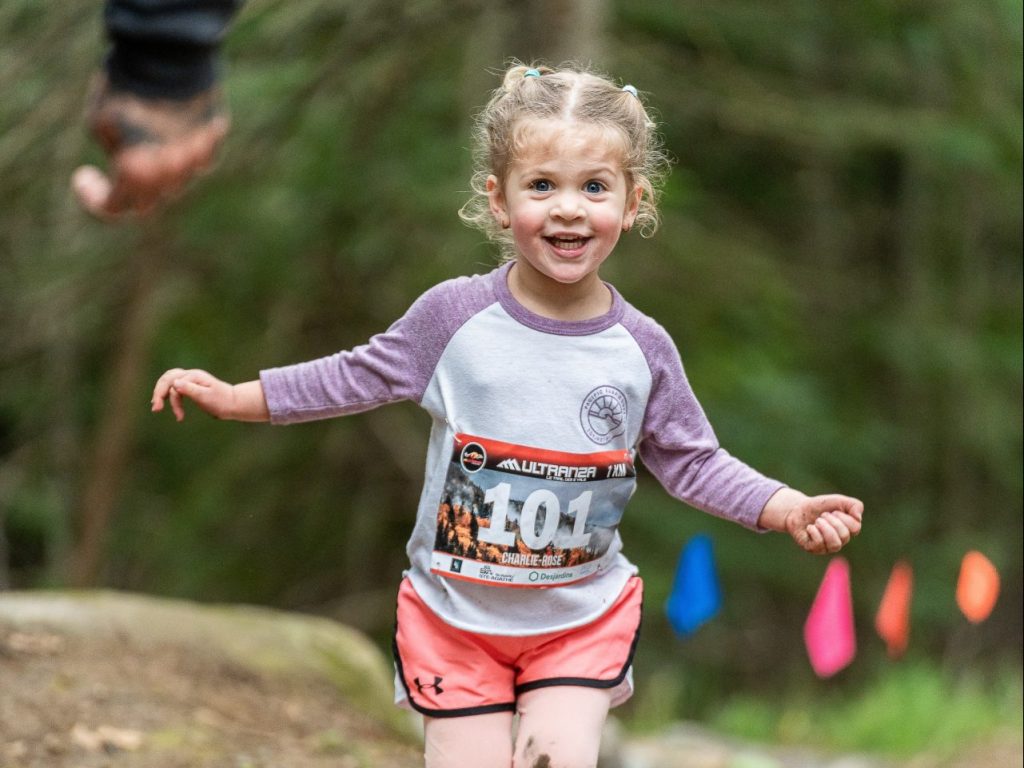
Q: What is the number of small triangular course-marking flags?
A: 4